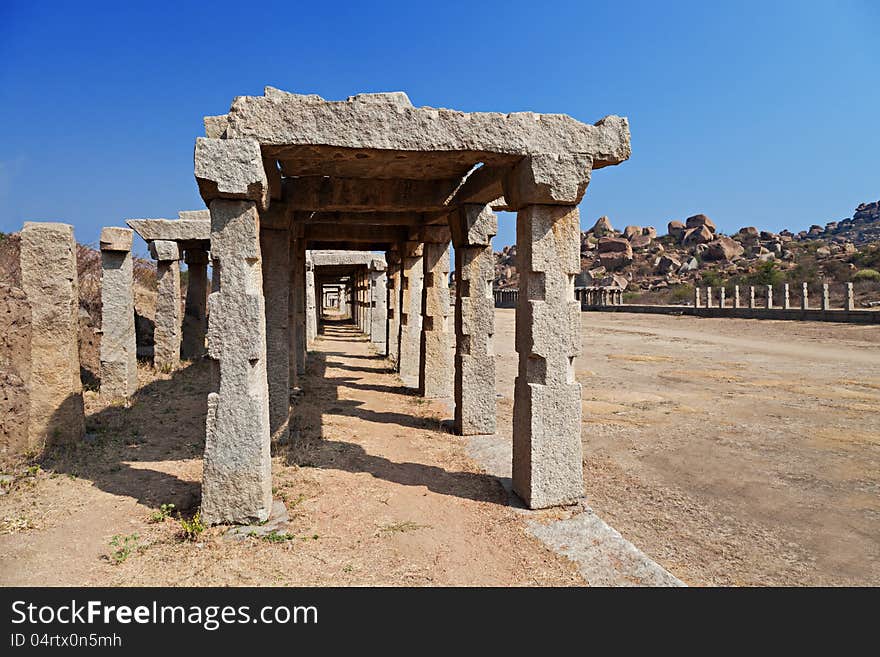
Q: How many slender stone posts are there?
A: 10